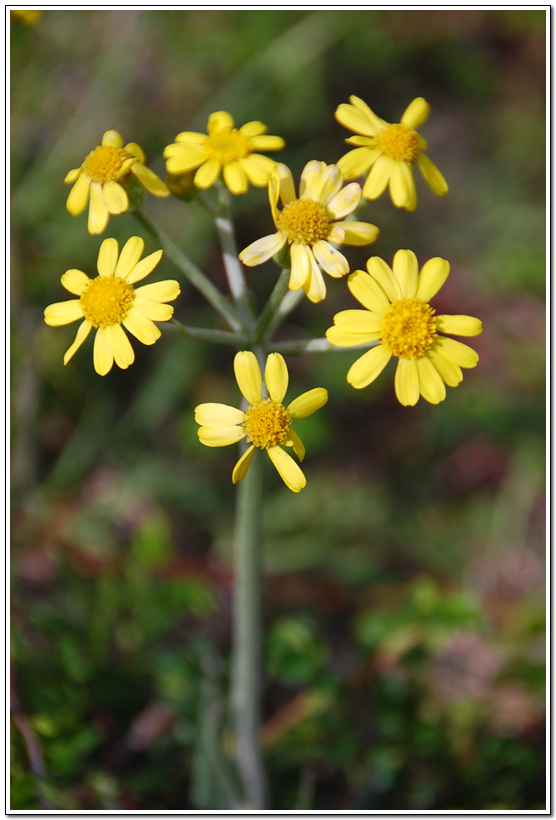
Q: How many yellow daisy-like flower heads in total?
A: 7